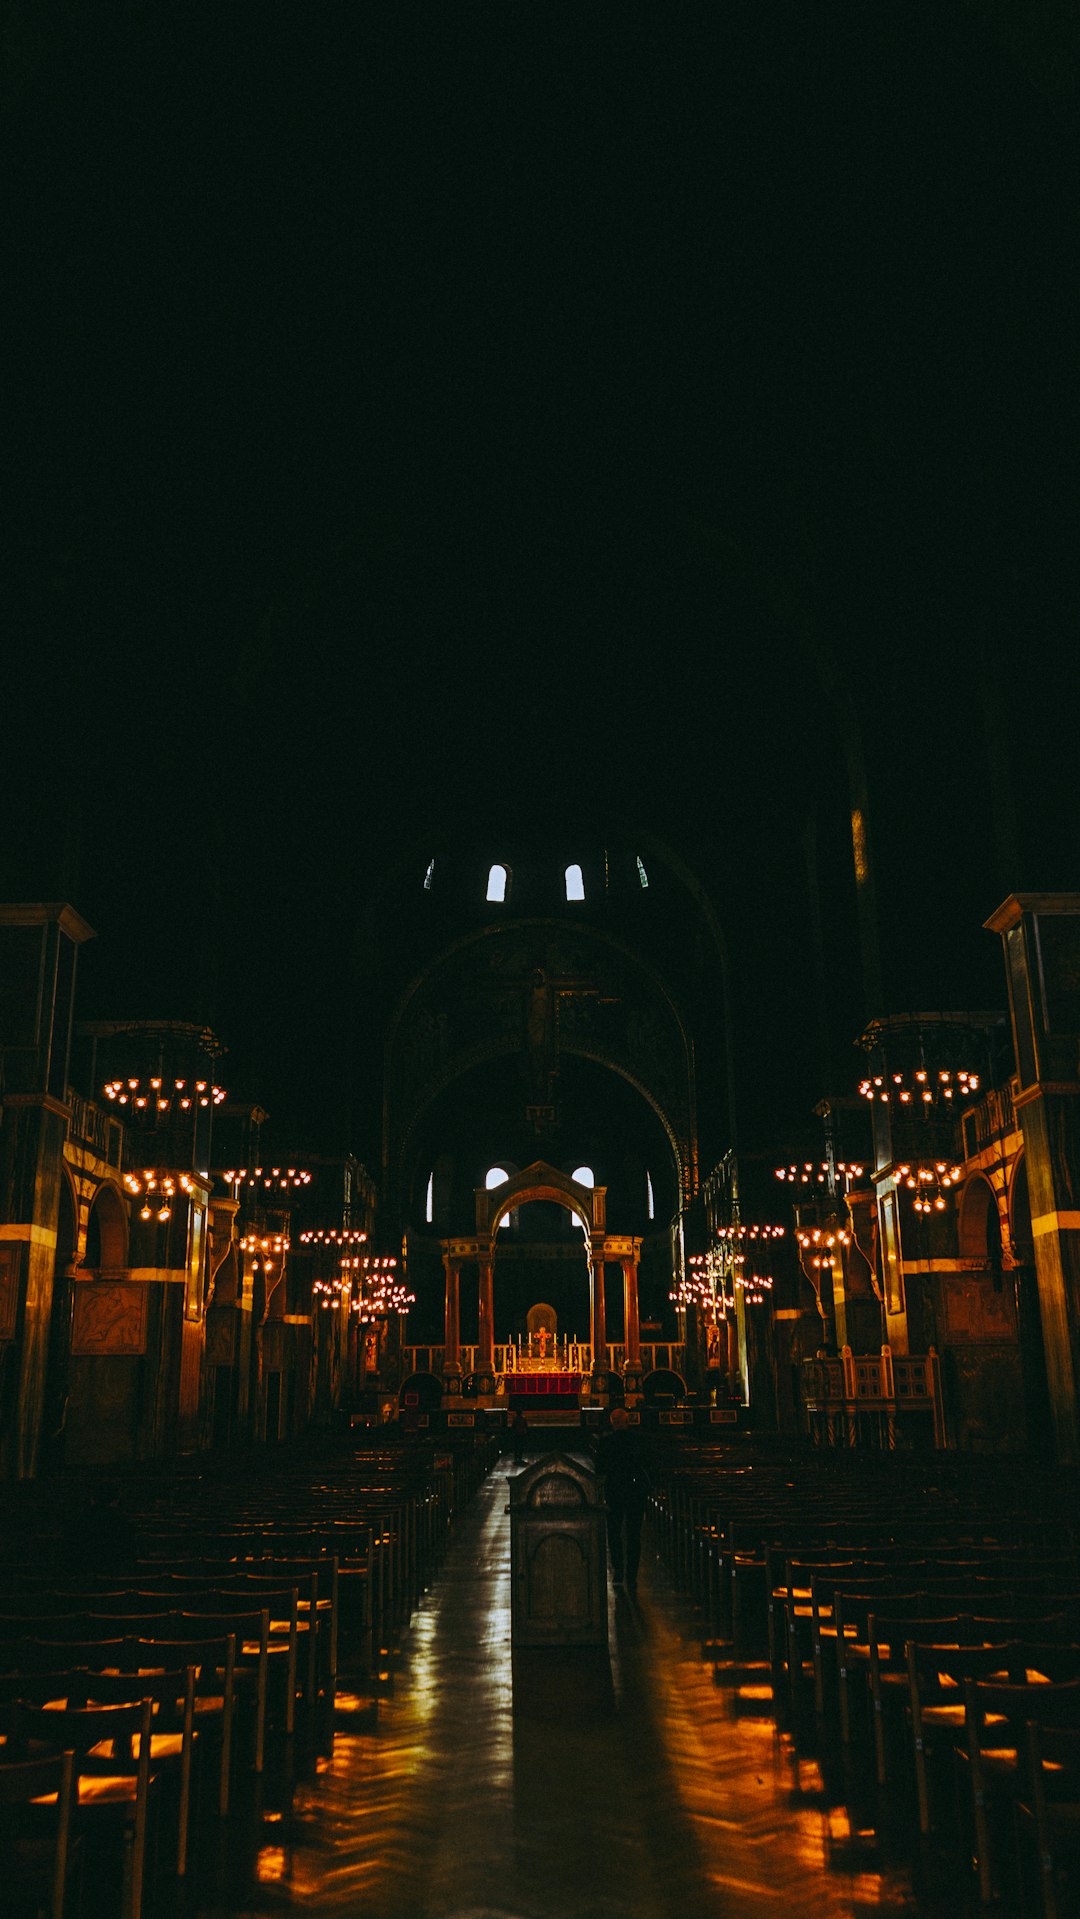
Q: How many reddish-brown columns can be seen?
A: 4